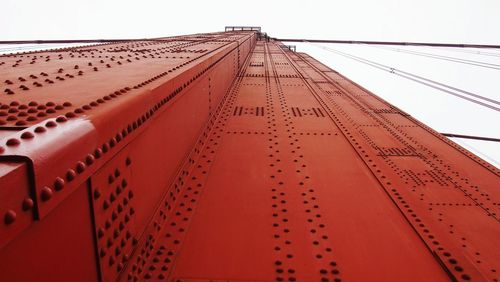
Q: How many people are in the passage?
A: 0